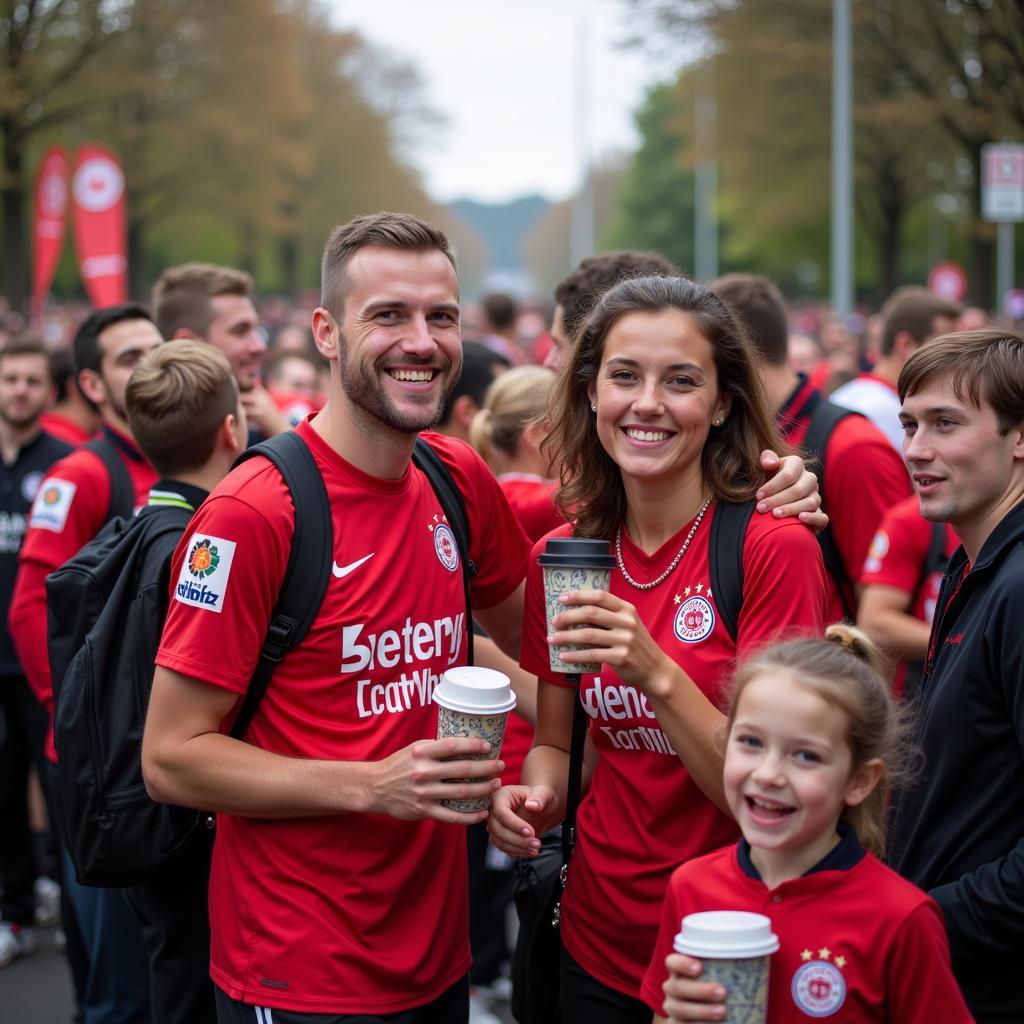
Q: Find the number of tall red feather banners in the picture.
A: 2